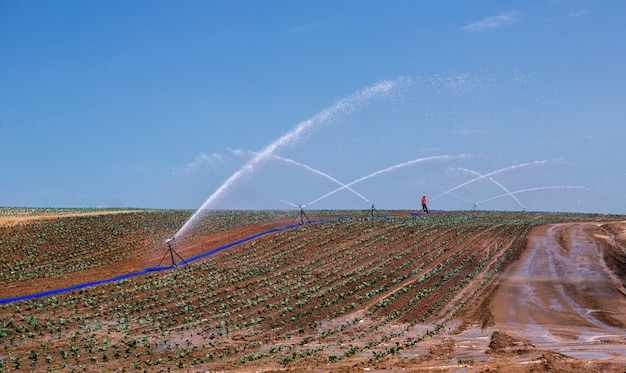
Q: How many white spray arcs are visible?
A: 6